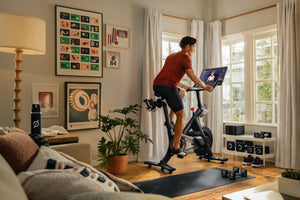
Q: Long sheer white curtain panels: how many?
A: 4